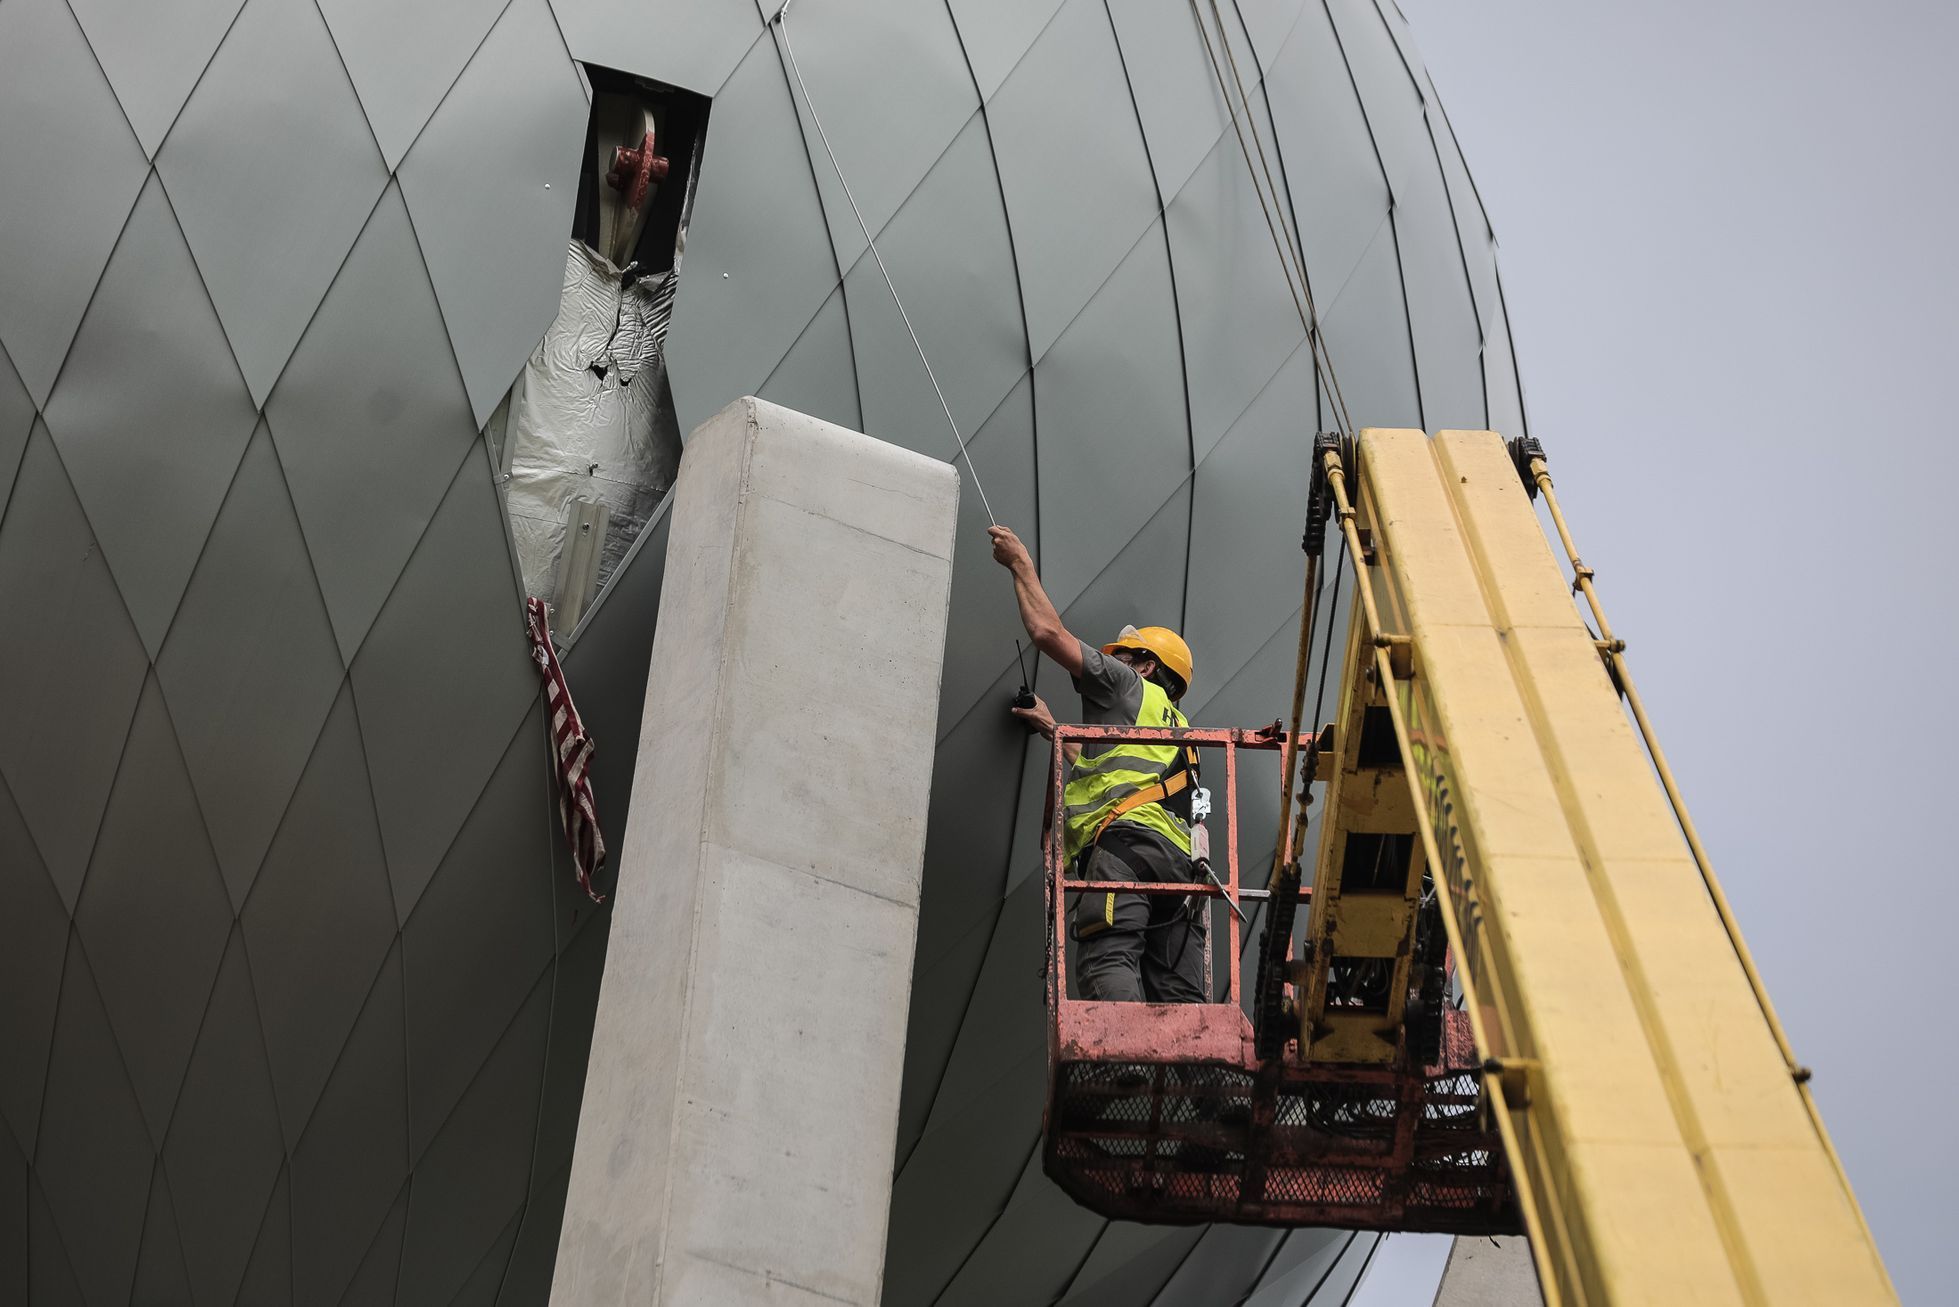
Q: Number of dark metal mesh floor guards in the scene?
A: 1